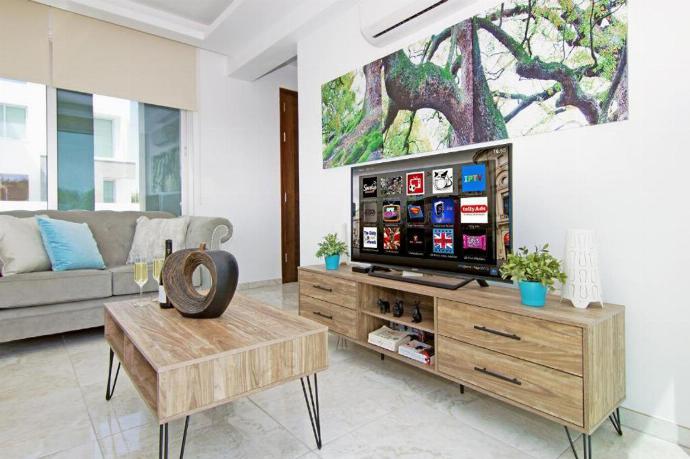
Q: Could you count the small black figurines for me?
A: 3